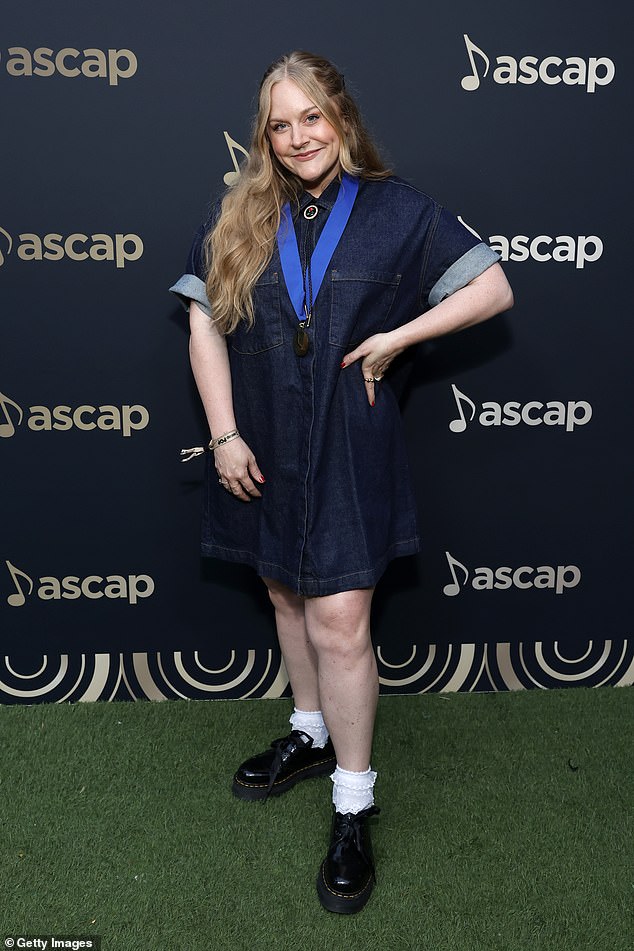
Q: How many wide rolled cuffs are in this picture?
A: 2